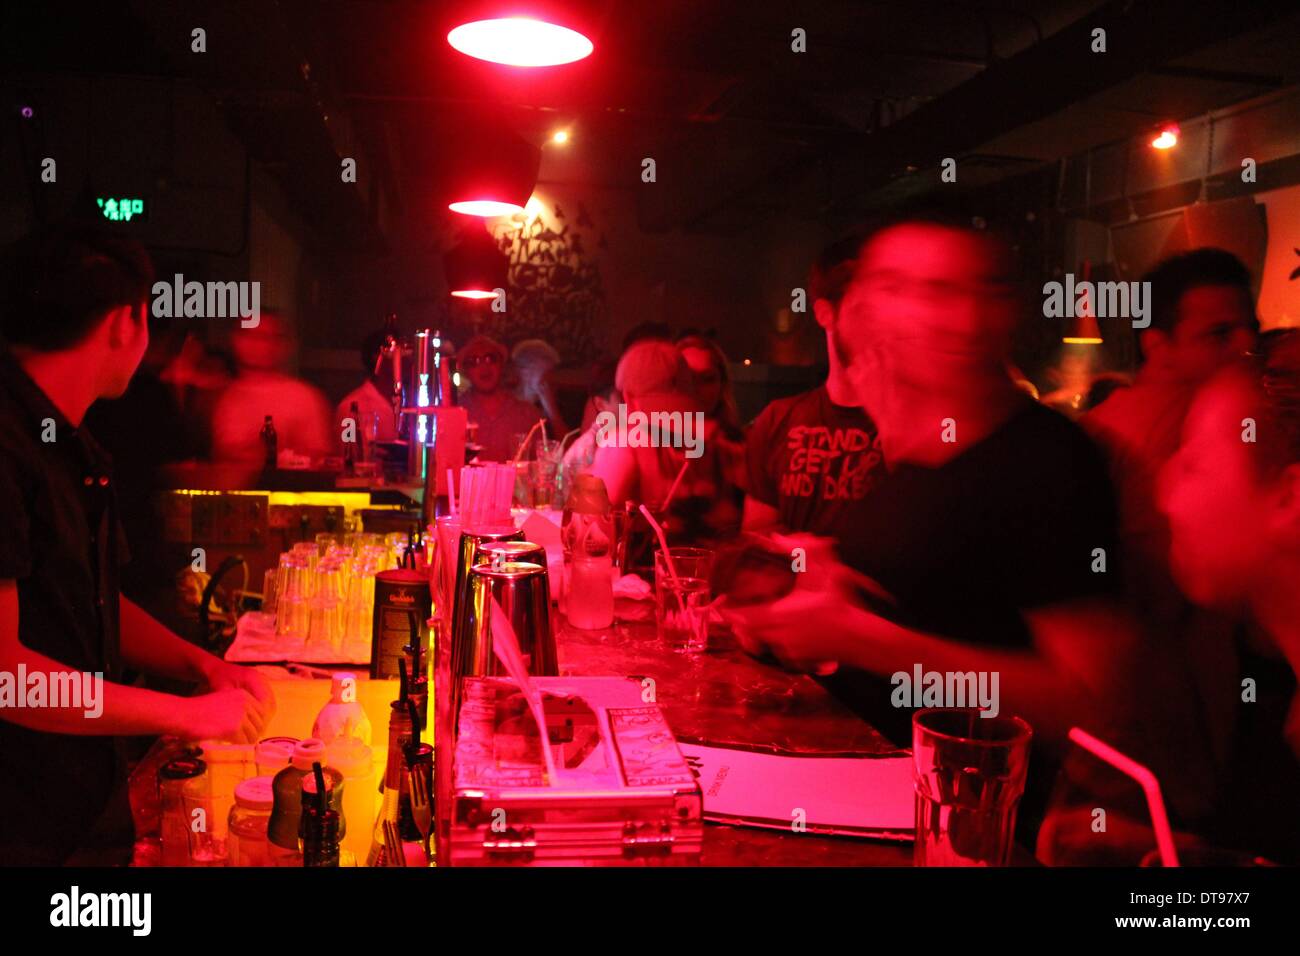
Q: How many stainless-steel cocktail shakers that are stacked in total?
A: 3